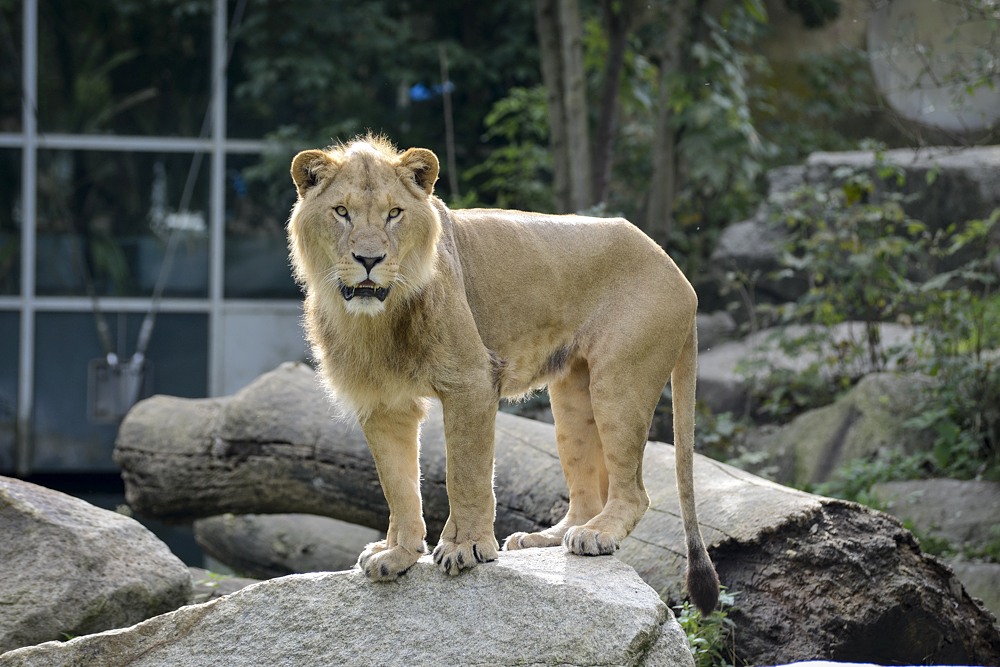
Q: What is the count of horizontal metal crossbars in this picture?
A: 2